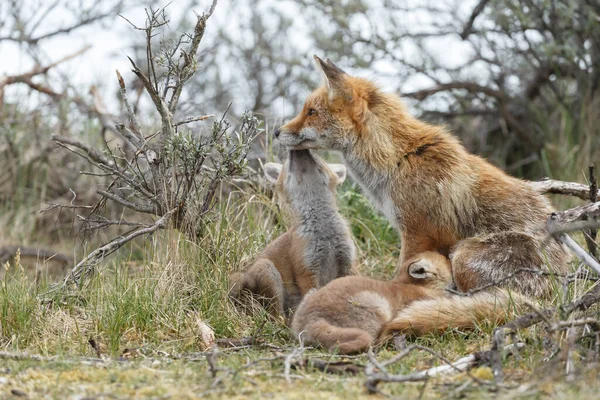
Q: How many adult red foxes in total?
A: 1